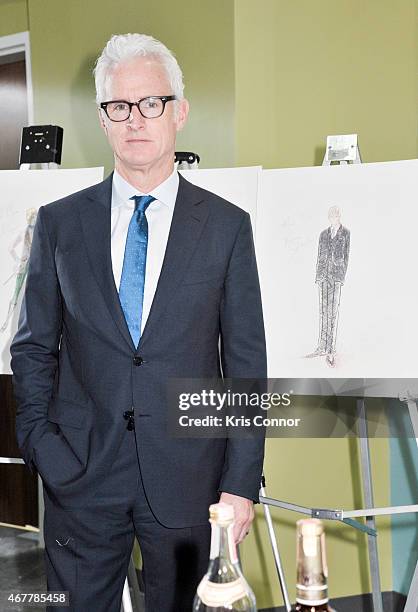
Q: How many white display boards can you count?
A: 3